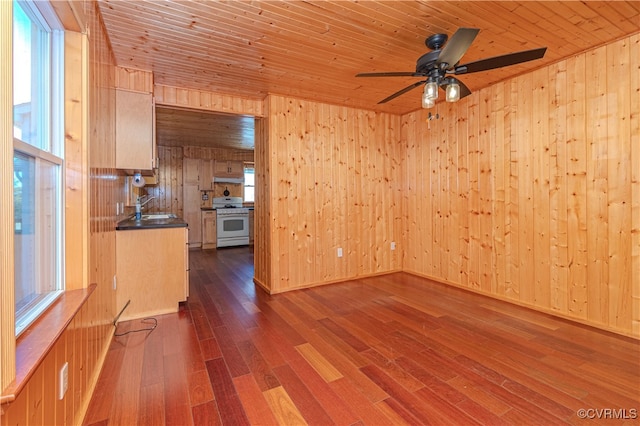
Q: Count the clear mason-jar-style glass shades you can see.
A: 3